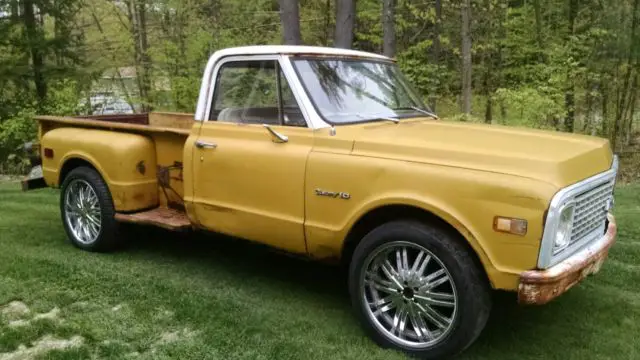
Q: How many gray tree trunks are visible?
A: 4